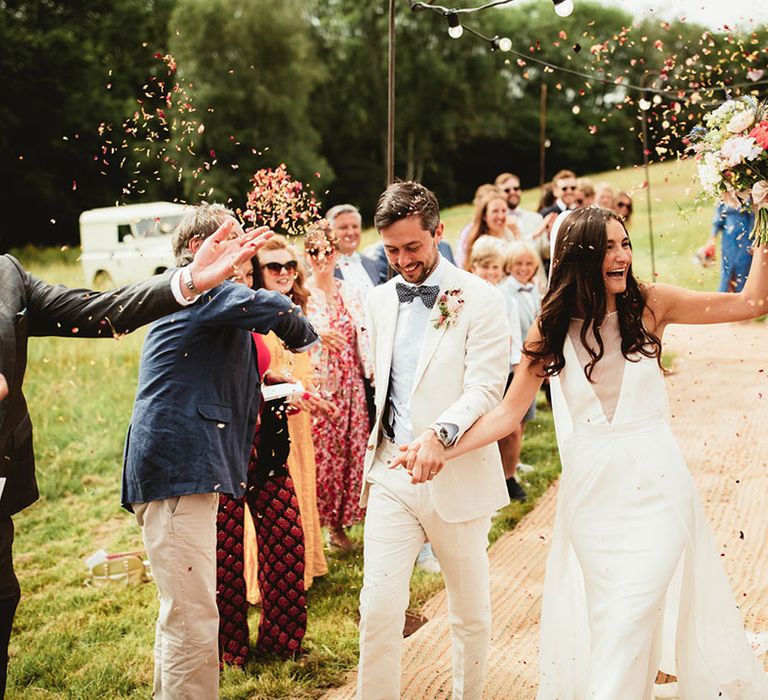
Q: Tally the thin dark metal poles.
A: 3